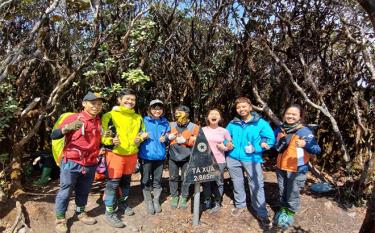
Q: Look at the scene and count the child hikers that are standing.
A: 0